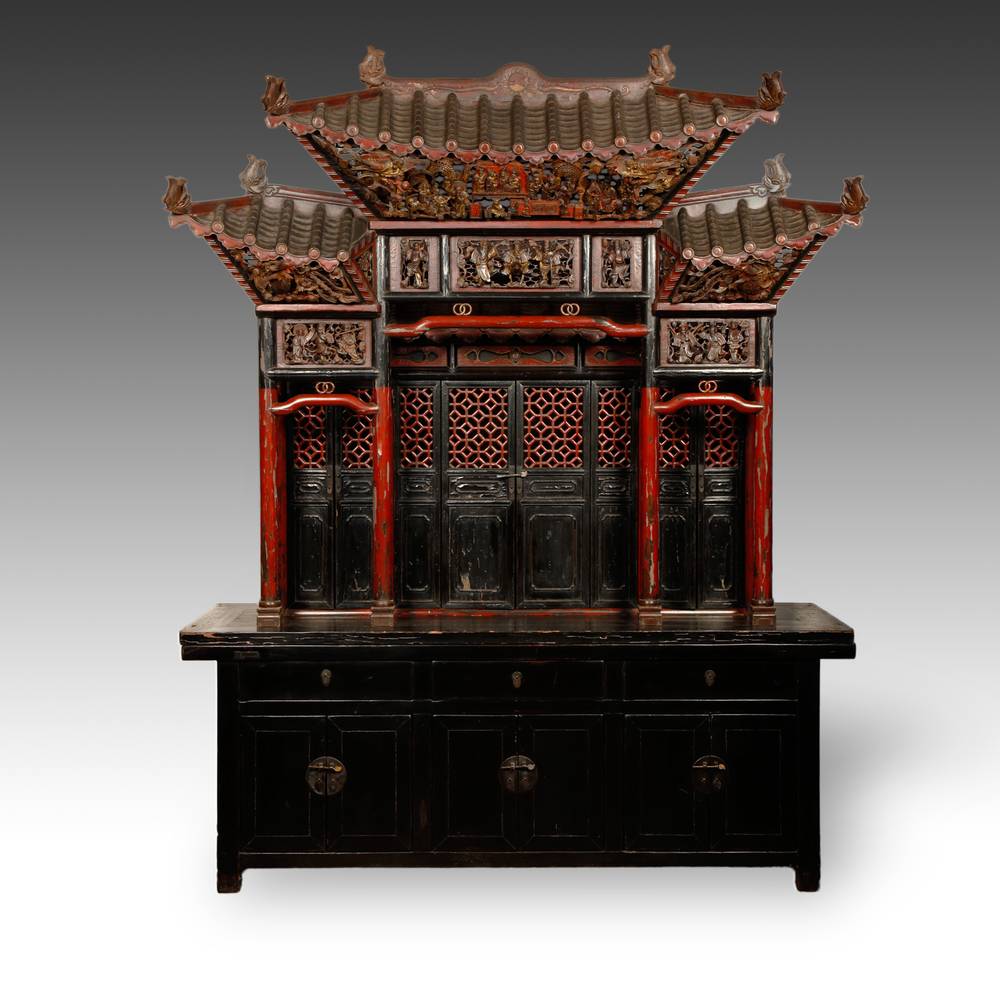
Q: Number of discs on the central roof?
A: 13